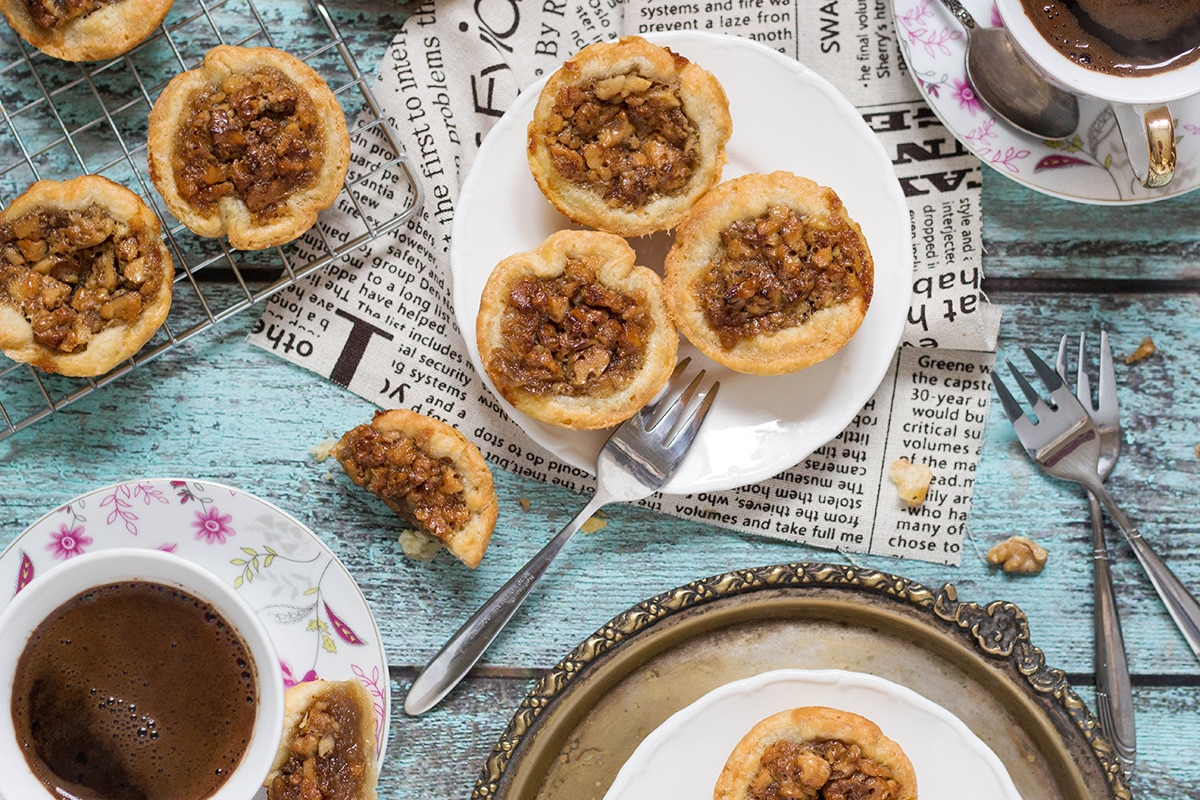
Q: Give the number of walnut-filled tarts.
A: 9